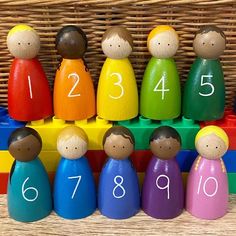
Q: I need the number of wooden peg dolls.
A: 10